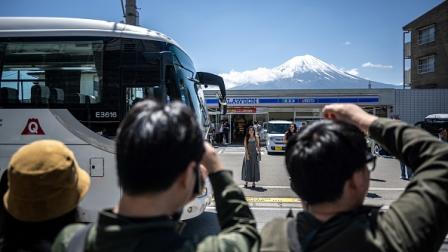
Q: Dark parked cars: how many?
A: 1